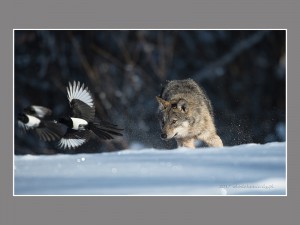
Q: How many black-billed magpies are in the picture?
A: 2